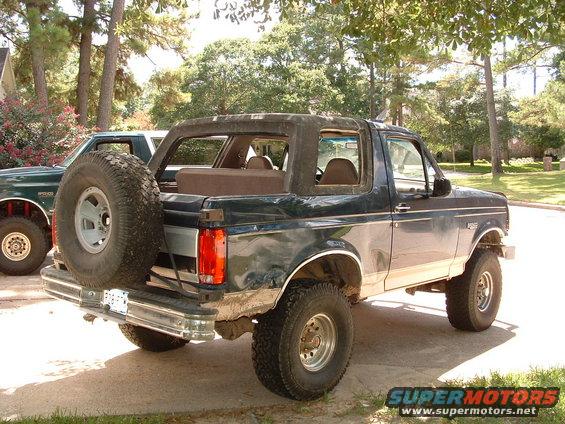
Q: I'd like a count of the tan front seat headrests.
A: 2